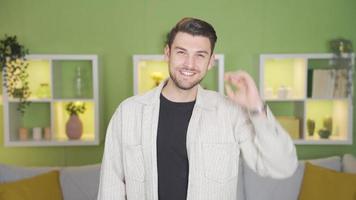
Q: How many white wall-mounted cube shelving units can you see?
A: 3